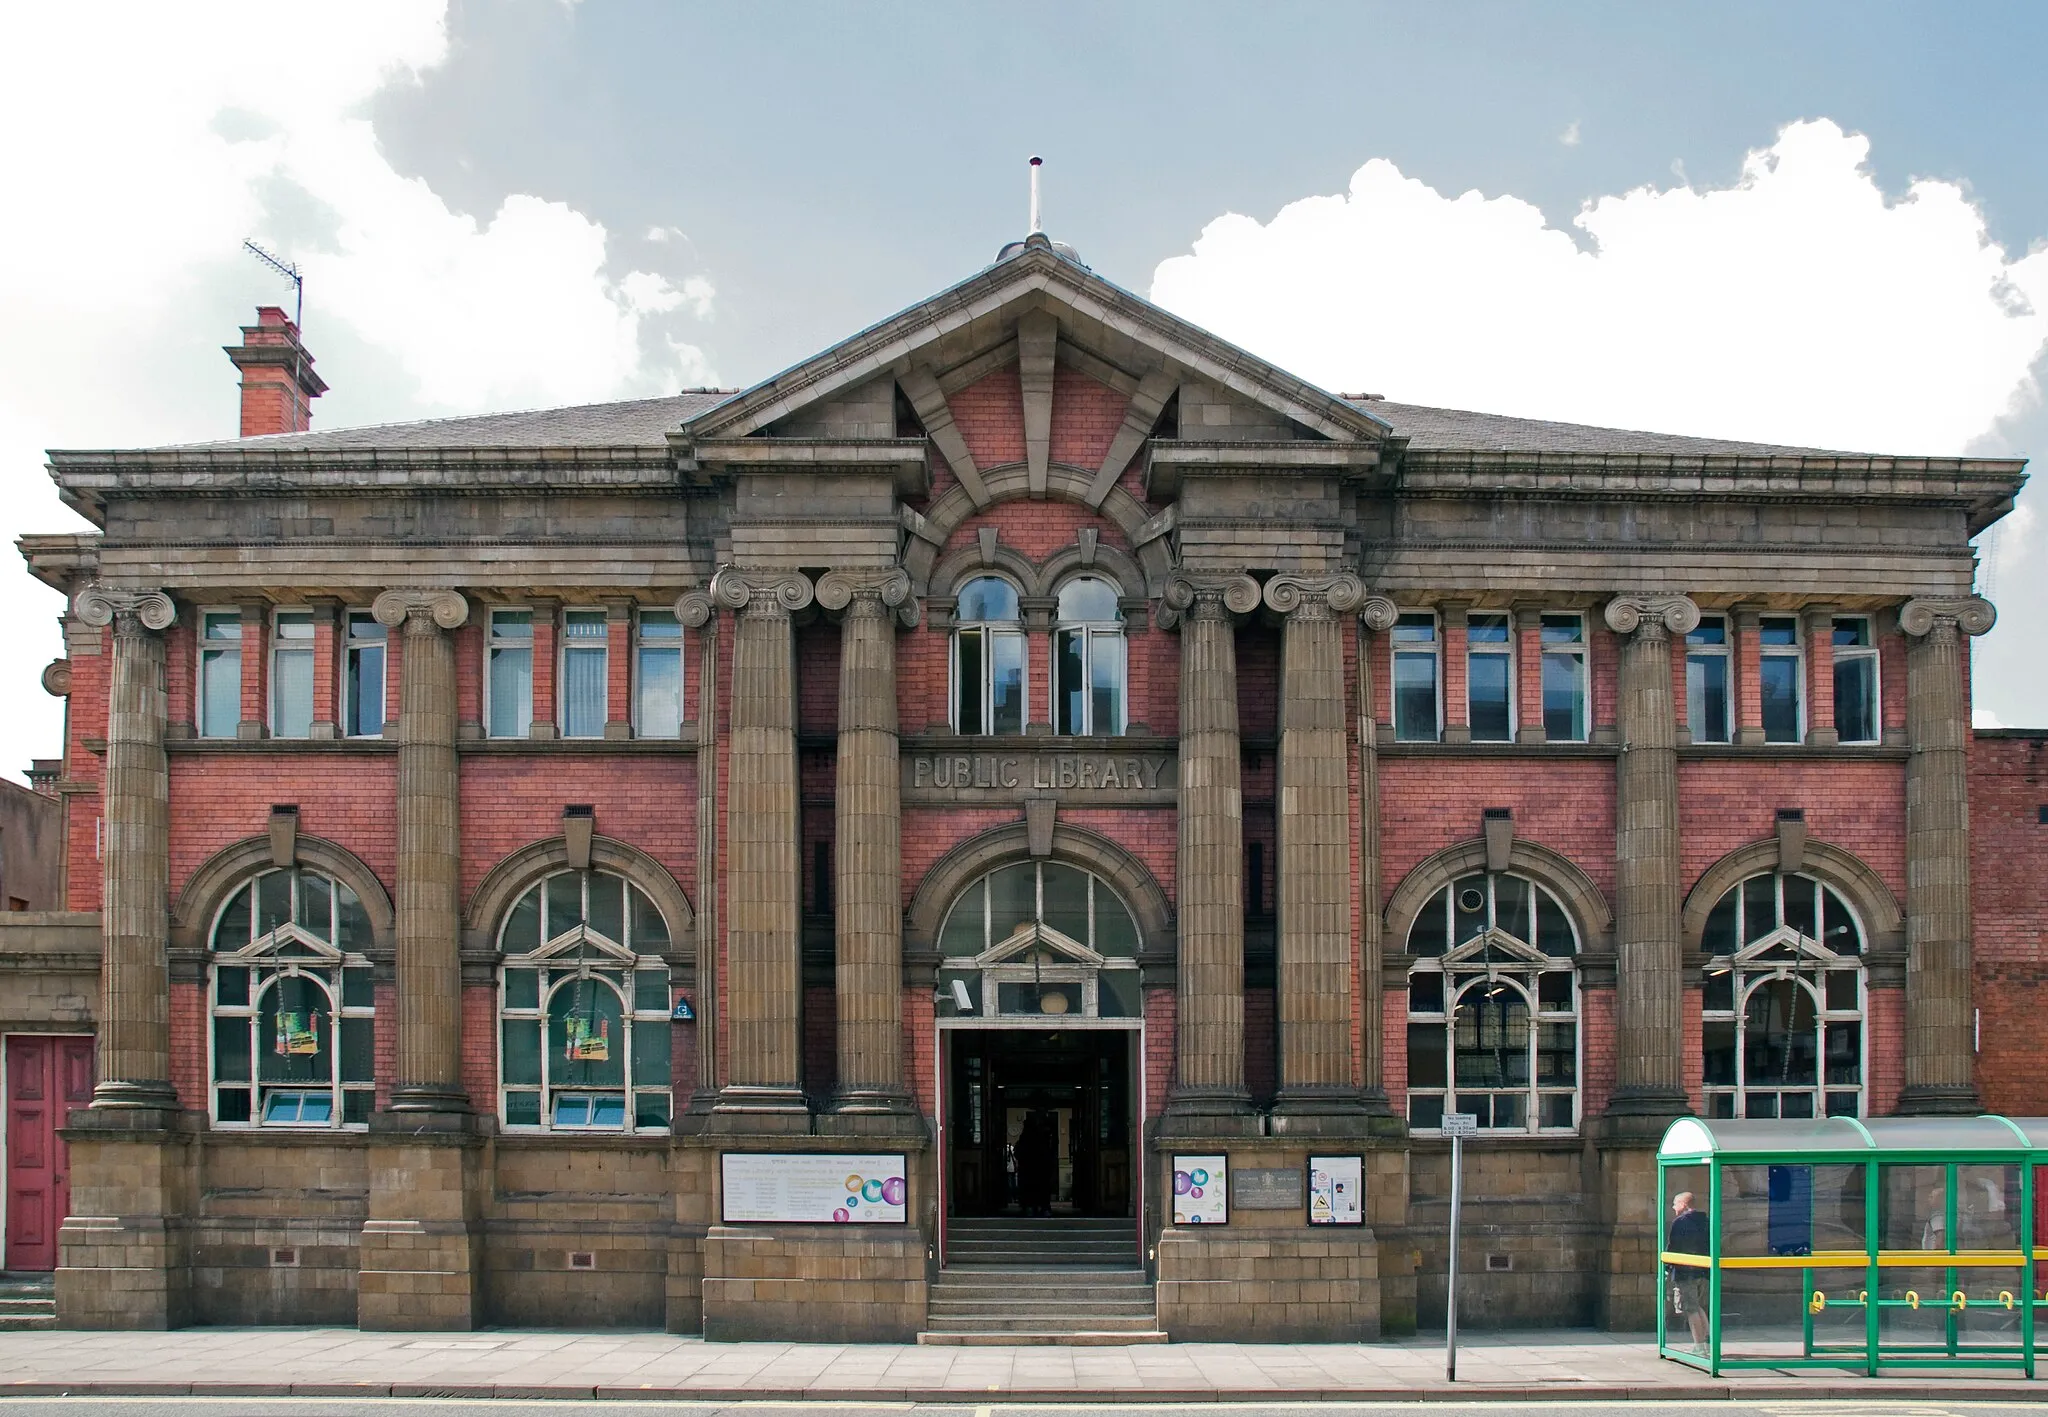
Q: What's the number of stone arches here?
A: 8